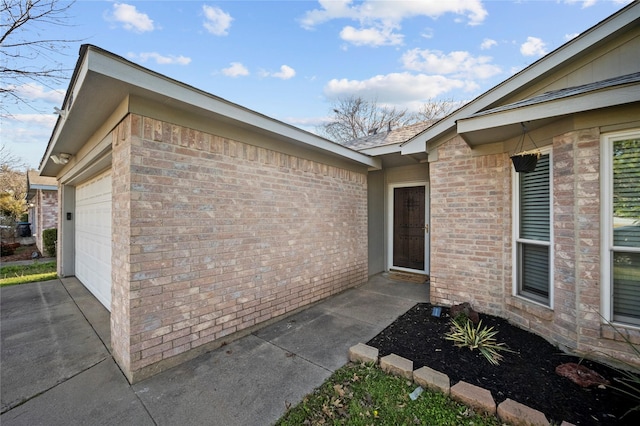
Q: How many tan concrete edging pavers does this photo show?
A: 6